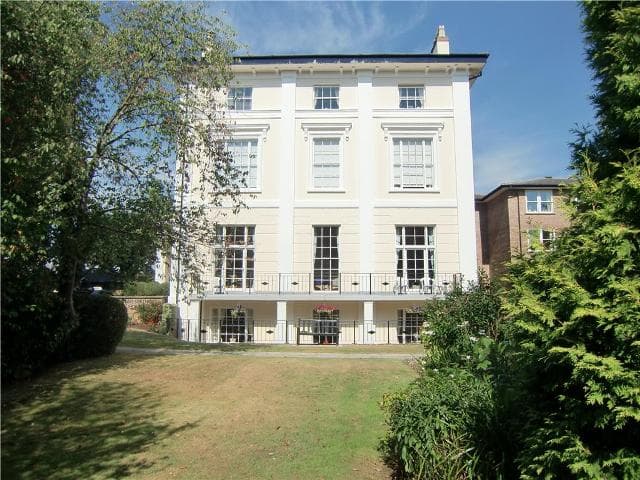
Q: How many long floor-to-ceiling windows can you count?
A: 3